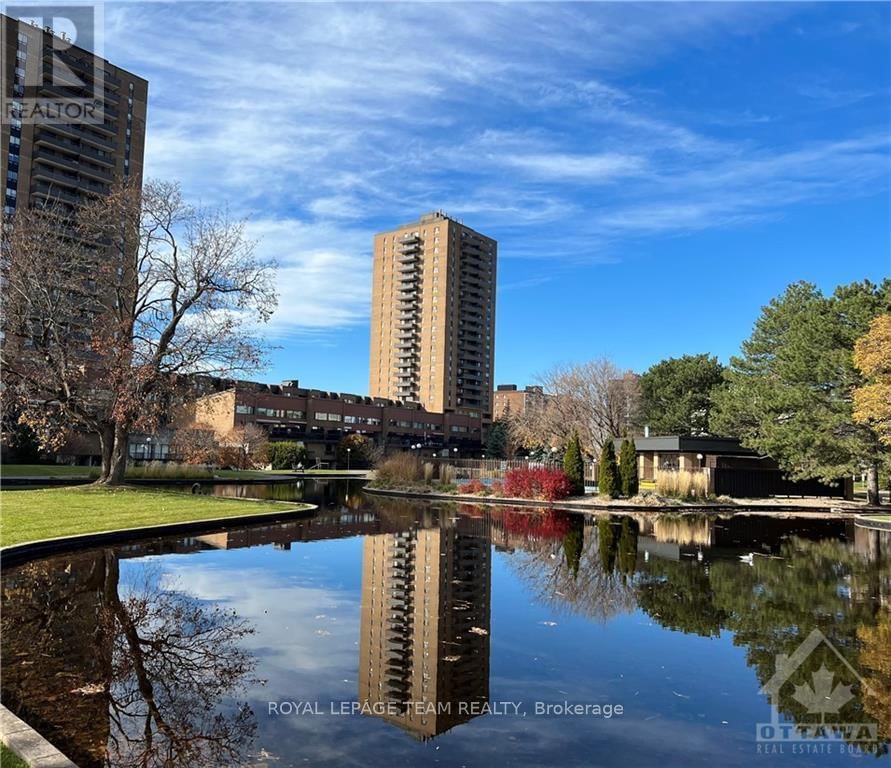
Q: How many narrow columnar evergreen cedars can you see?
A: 3